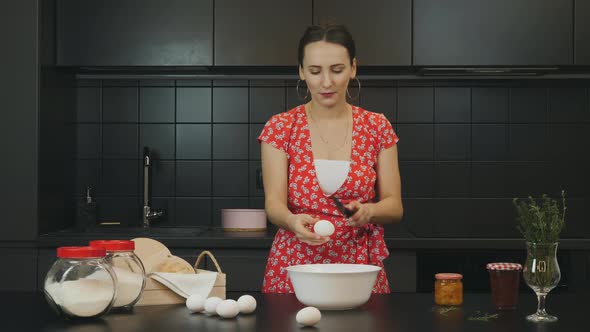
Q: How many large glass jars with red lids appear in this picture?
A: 2